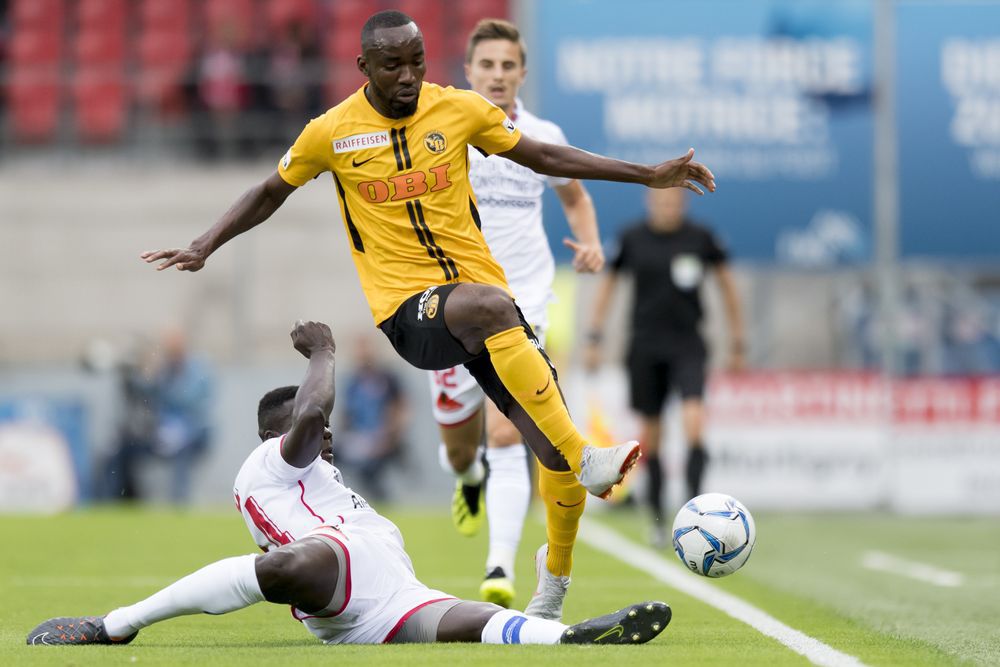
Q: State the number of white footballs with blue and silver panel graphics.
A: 1